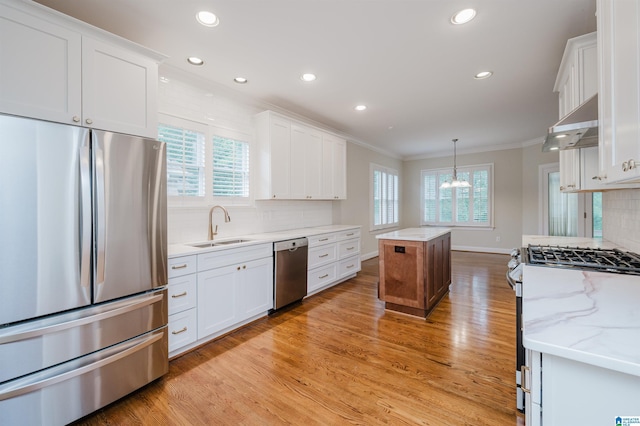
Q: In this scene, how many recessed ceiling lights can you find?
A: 7